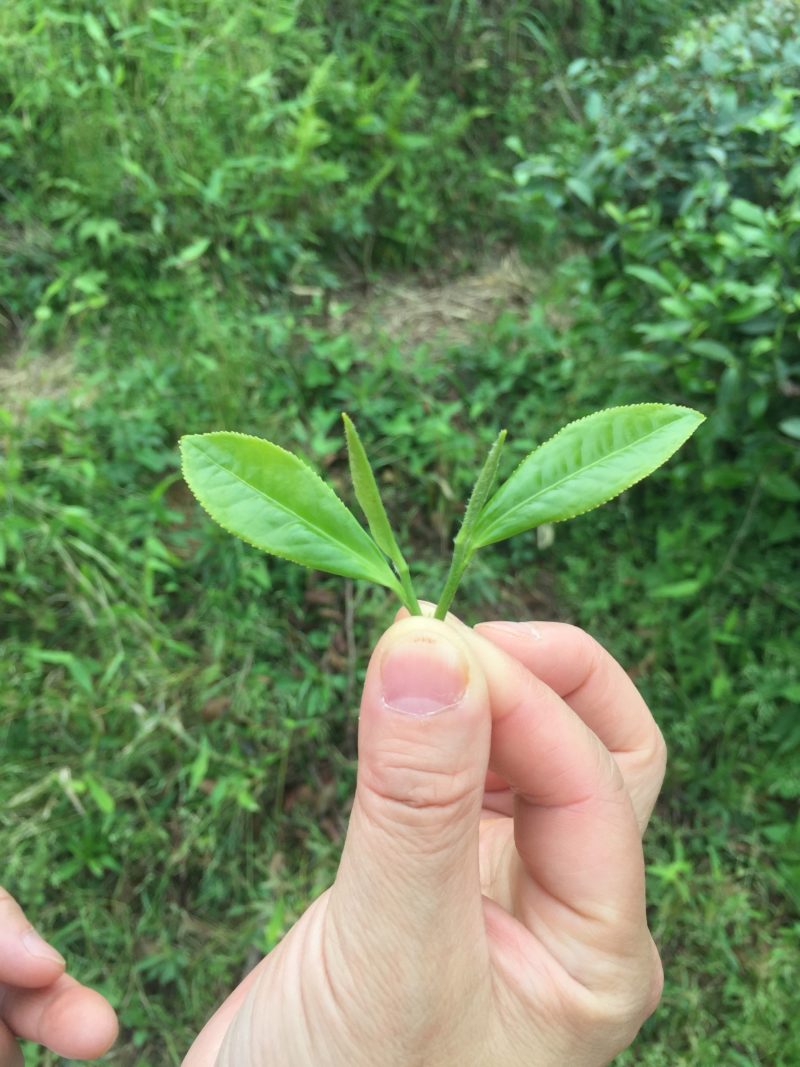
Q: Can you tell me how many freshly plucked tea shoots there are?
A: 2